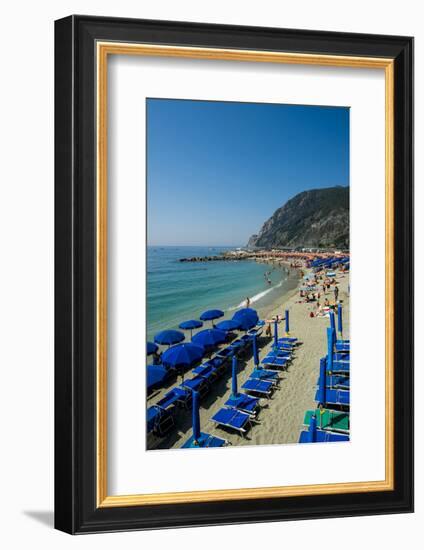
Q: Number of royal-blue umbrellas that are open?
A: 9